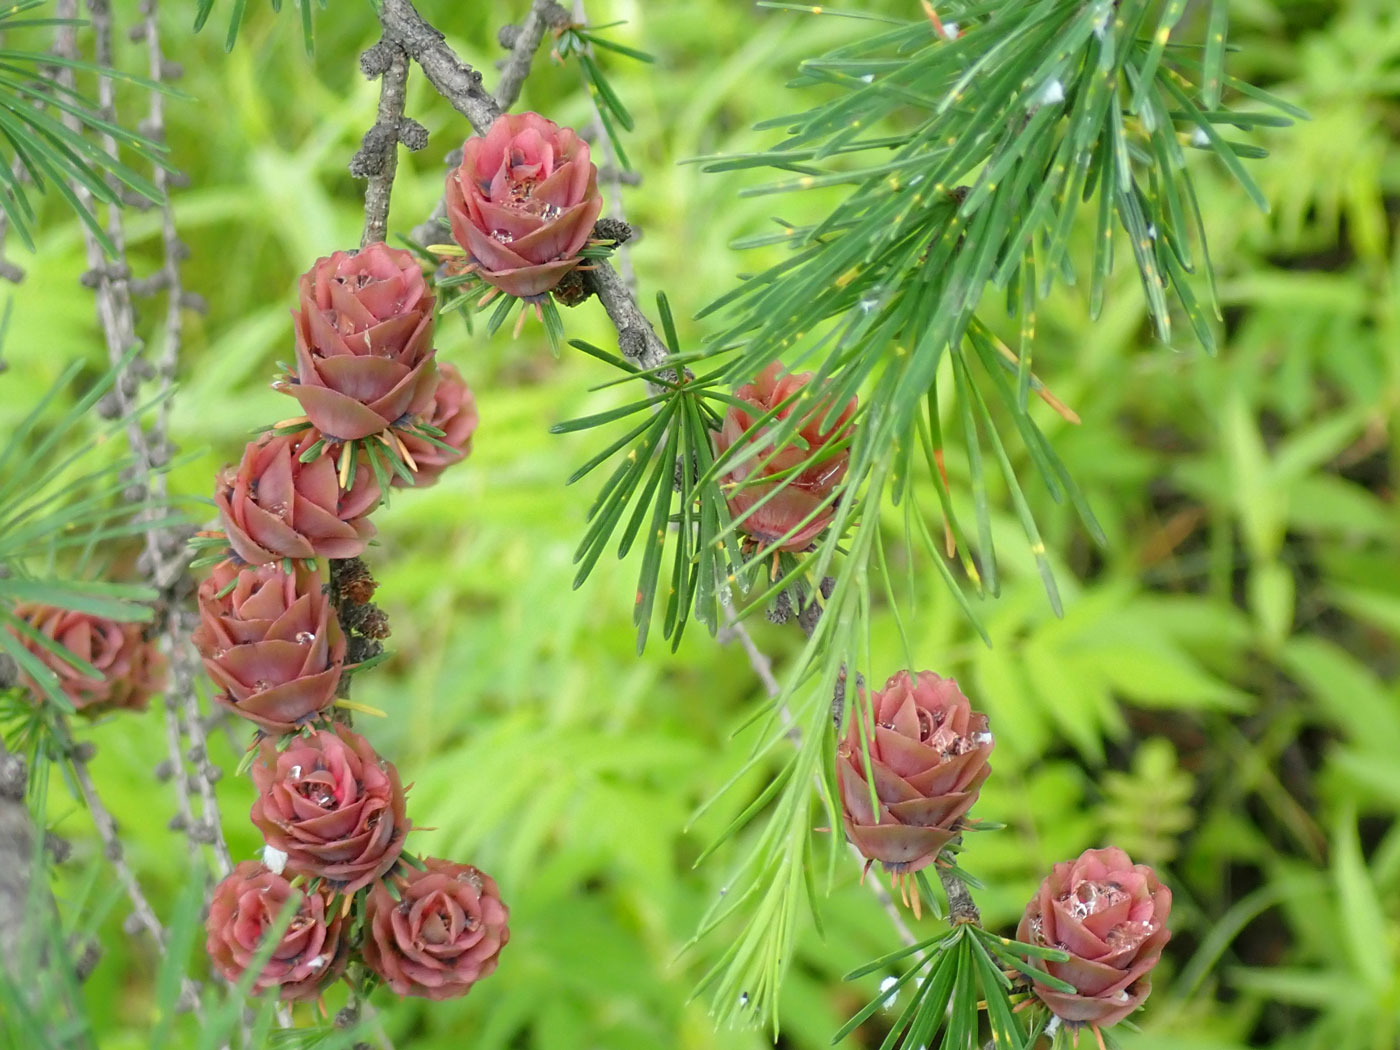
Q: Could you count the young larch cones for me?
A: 12